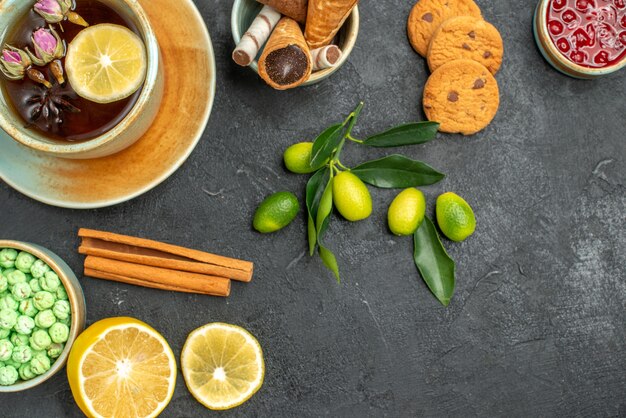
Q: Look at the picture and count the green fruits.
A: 5